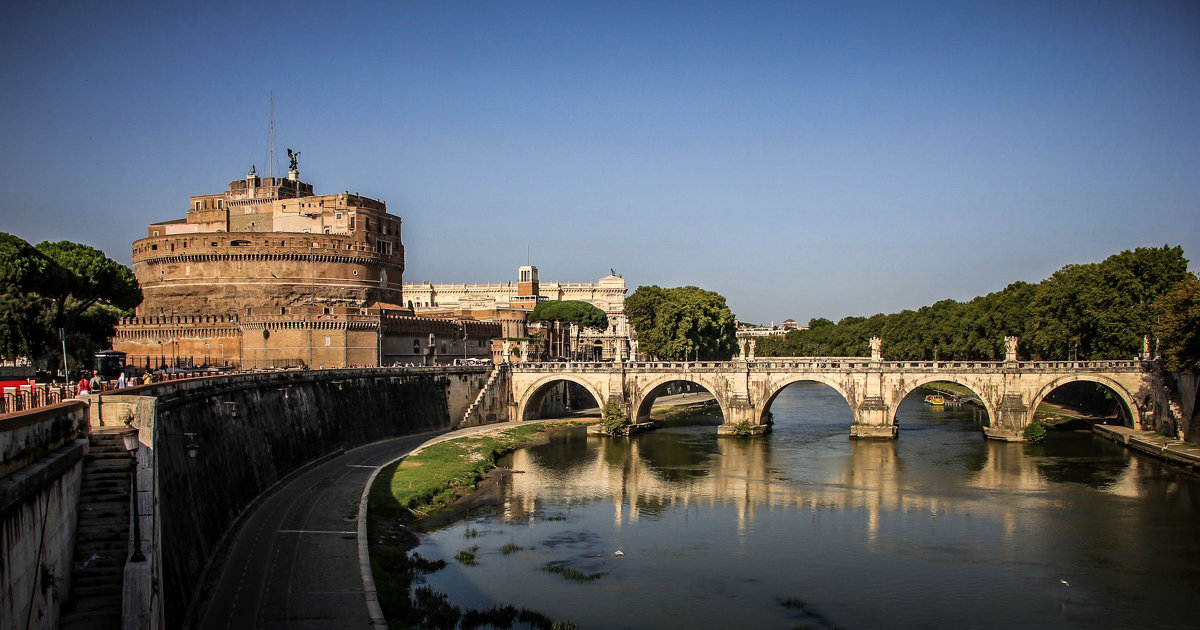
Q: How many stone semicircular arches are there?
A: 5